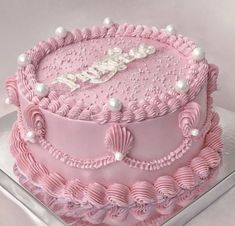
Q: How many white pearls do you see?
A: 12